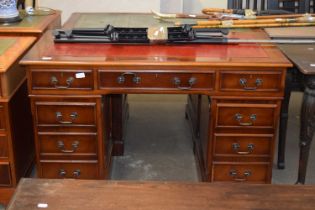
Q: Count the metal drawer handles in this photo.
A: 10